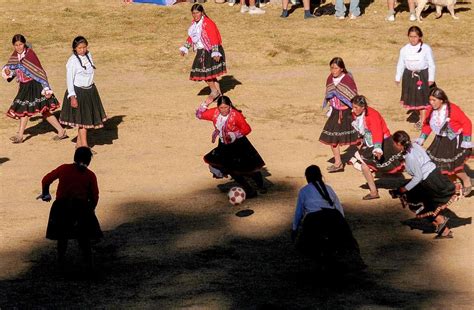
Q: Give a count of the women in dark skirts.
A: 11